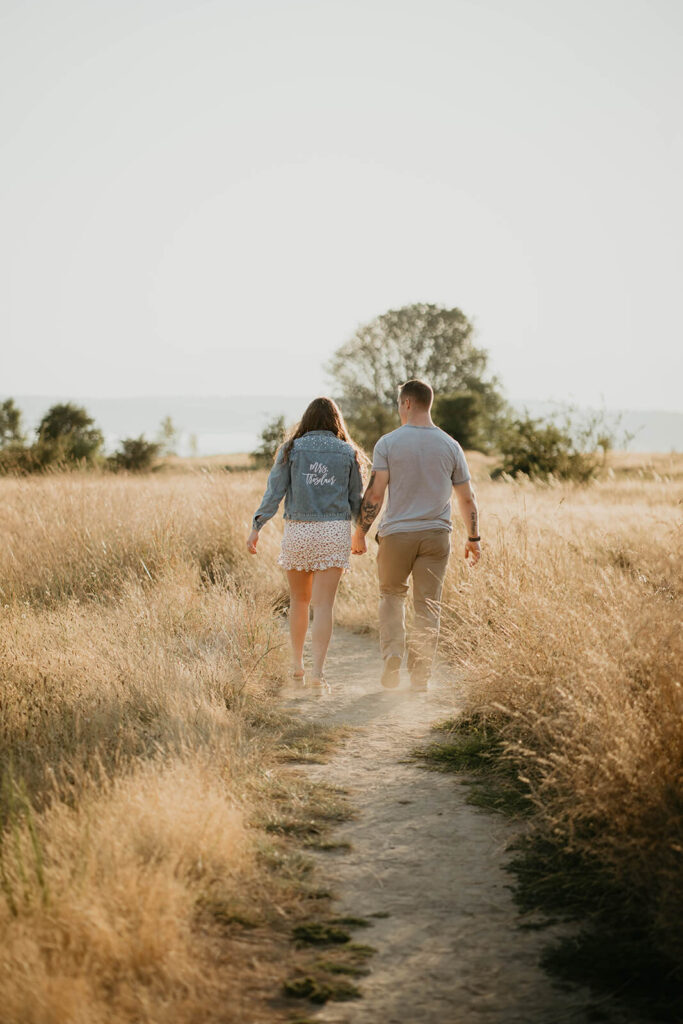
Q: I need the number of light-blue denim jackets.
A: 1